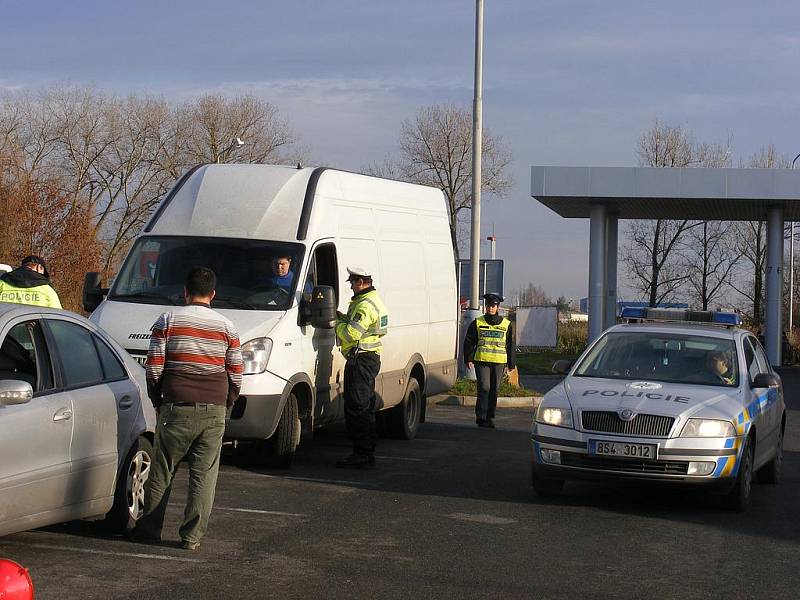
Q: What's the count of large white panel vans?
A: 1